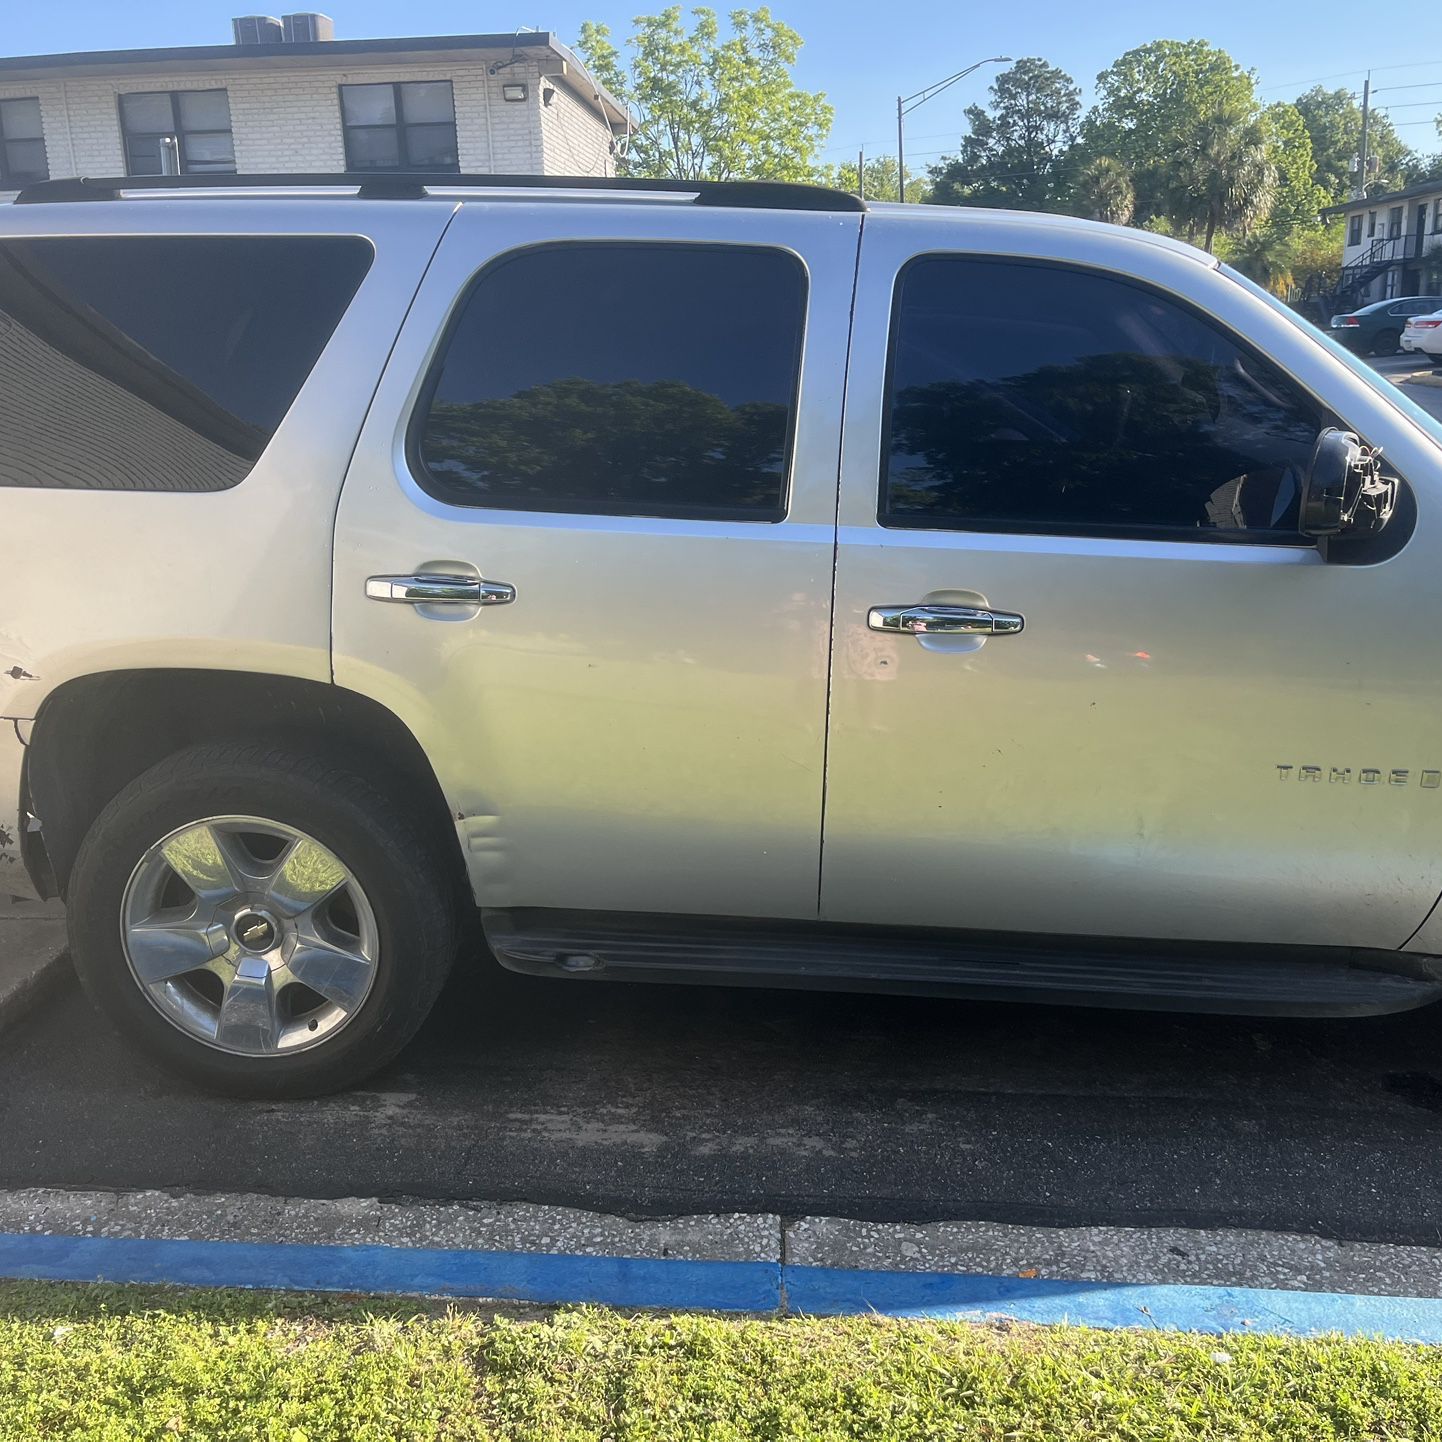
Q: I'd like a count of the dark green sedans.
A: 1